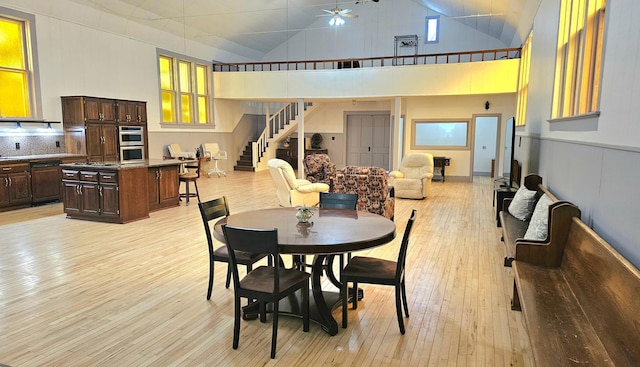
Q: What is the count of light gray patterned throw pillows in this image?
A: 2